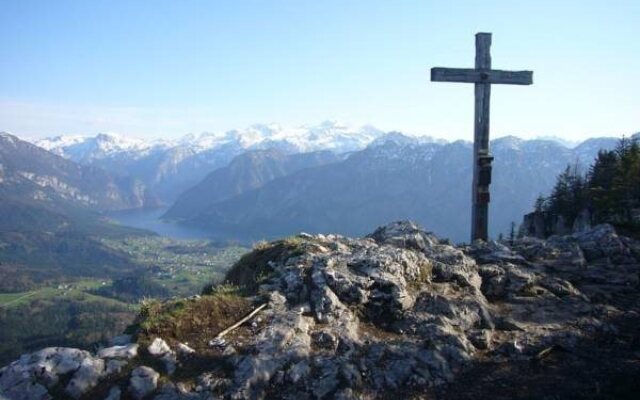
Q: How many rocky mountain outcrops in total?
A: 1